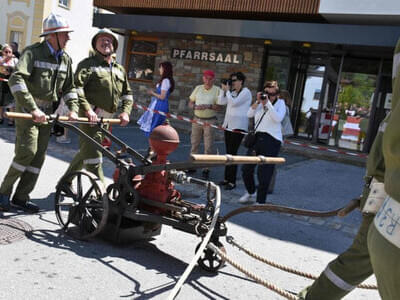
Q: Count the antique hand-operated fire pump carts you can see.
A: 1